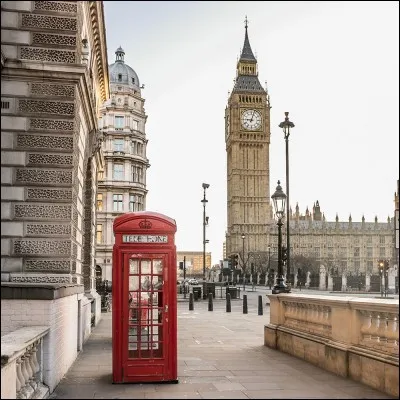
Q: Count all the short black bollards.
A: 5